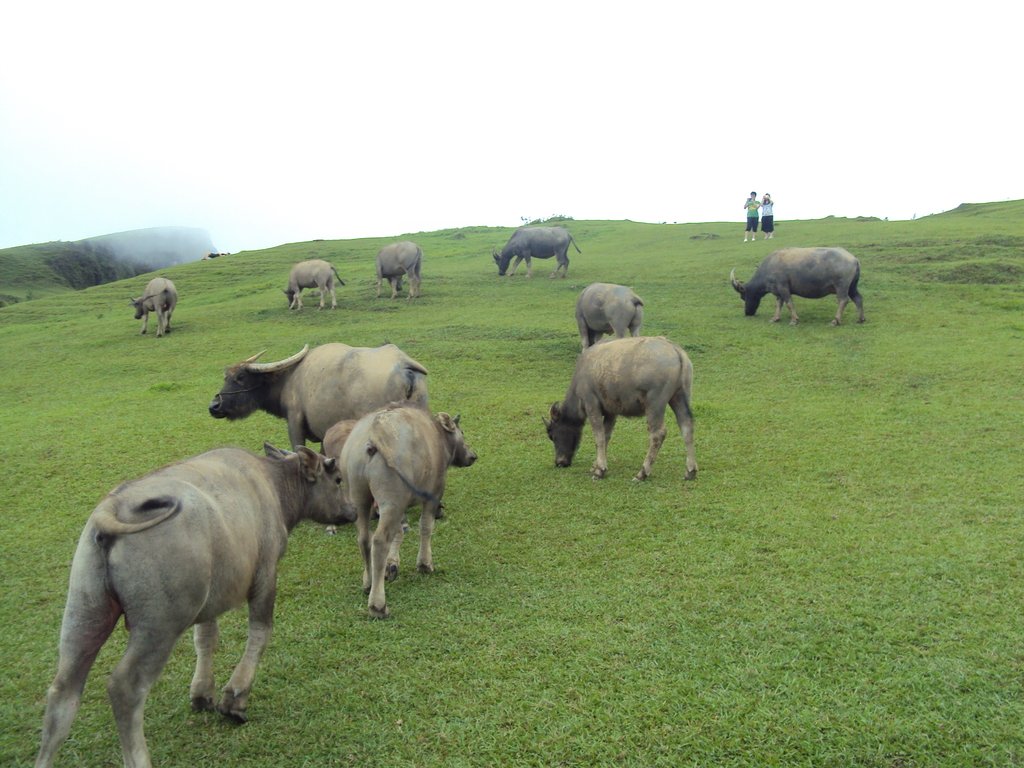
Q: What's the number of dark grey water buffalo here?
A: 2